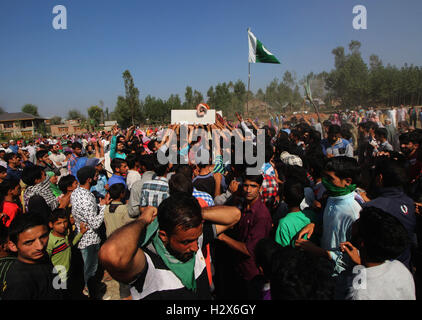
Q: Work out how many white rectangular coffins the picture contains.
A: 1